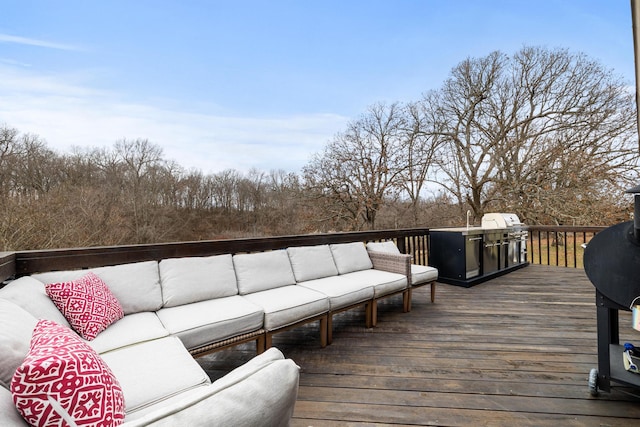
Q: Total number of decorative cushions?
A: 2